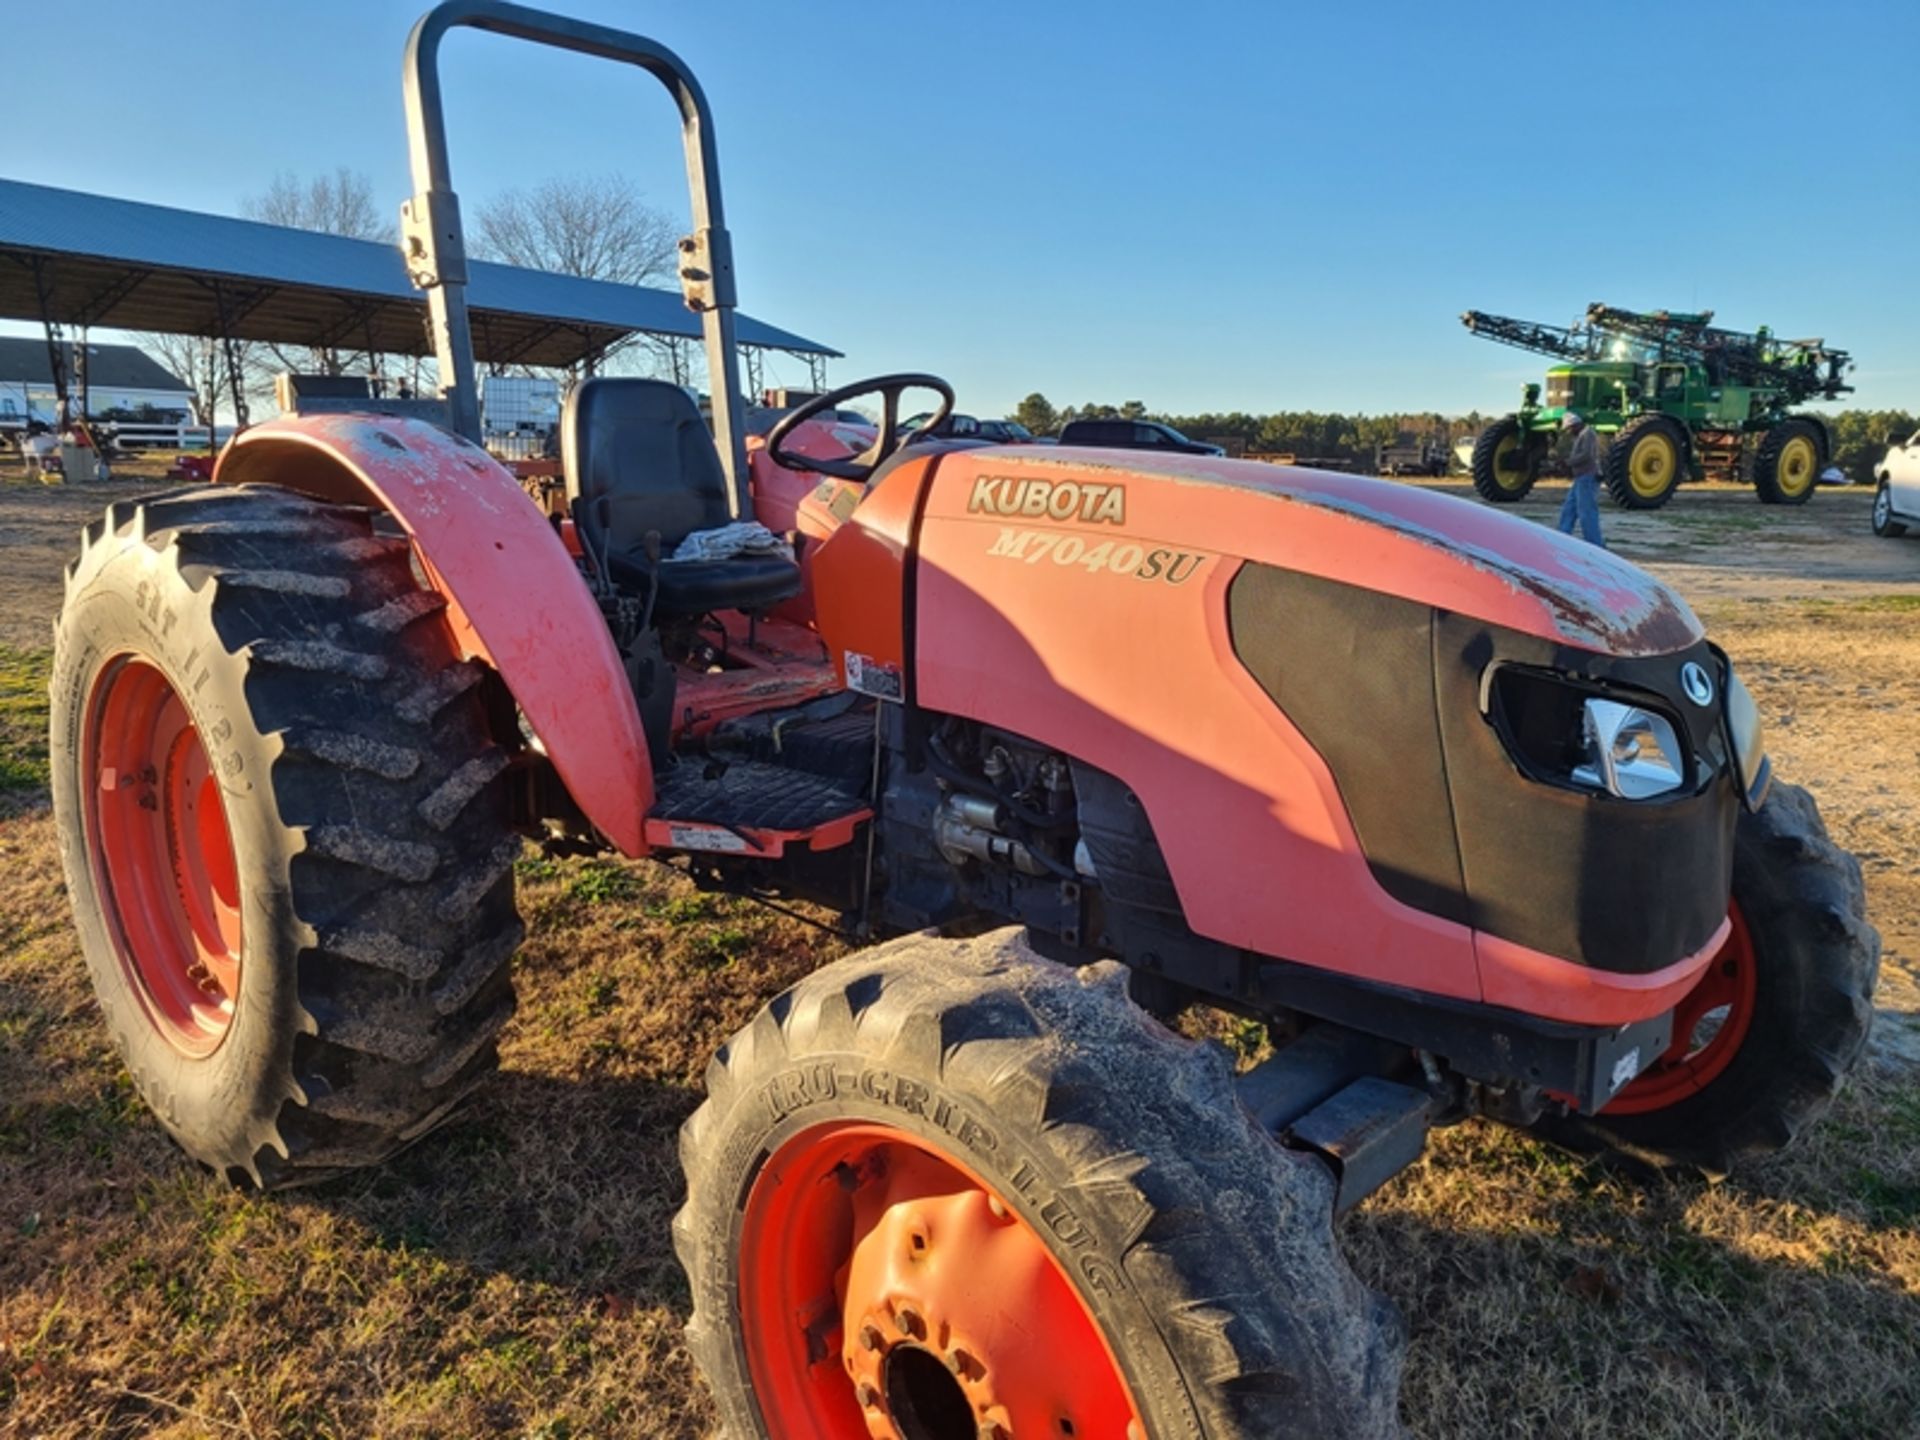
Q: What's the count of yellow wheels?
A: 3